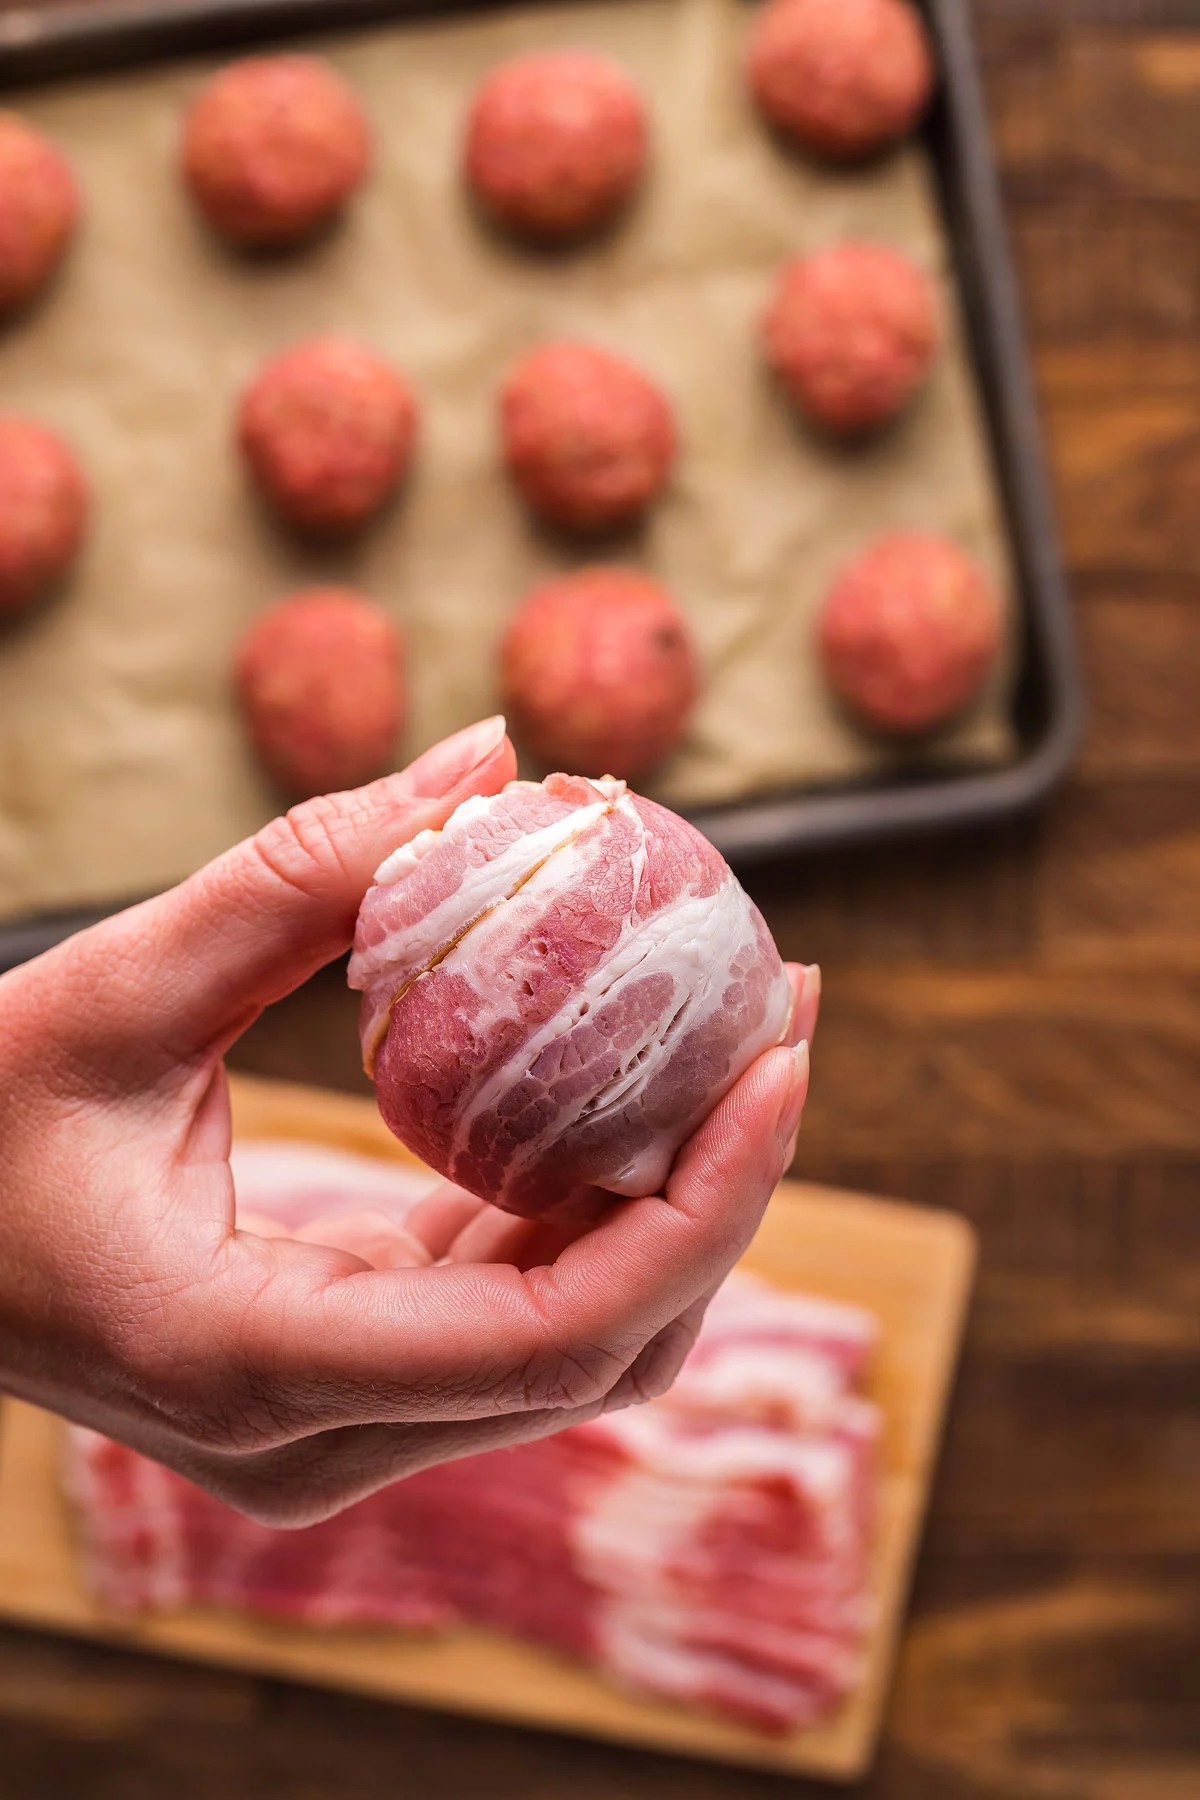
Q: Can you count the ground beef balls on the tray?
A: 11